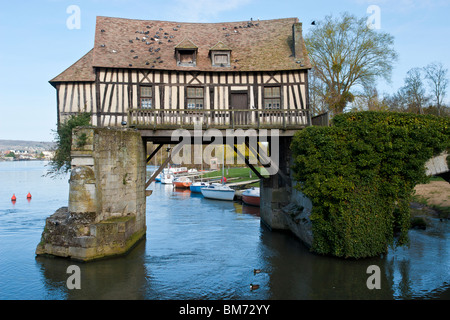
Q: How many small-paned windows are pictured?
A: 3